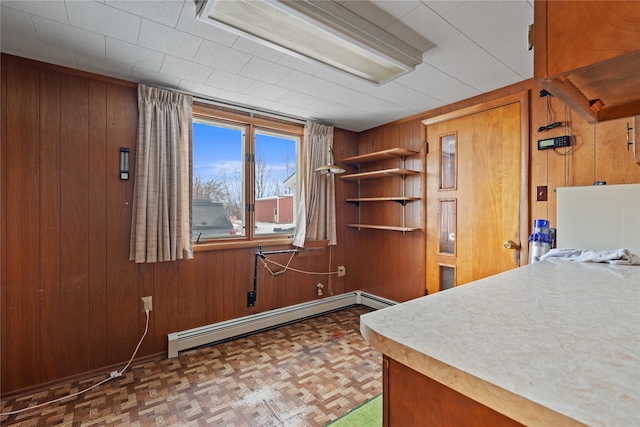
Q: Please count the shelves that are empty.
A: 4